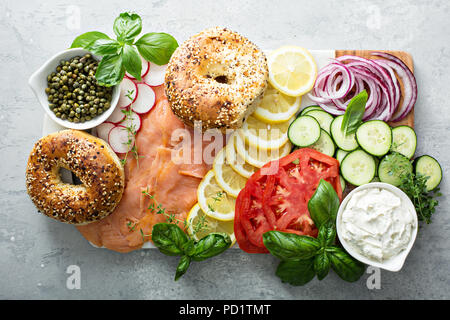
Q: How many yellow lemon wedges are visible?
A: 8